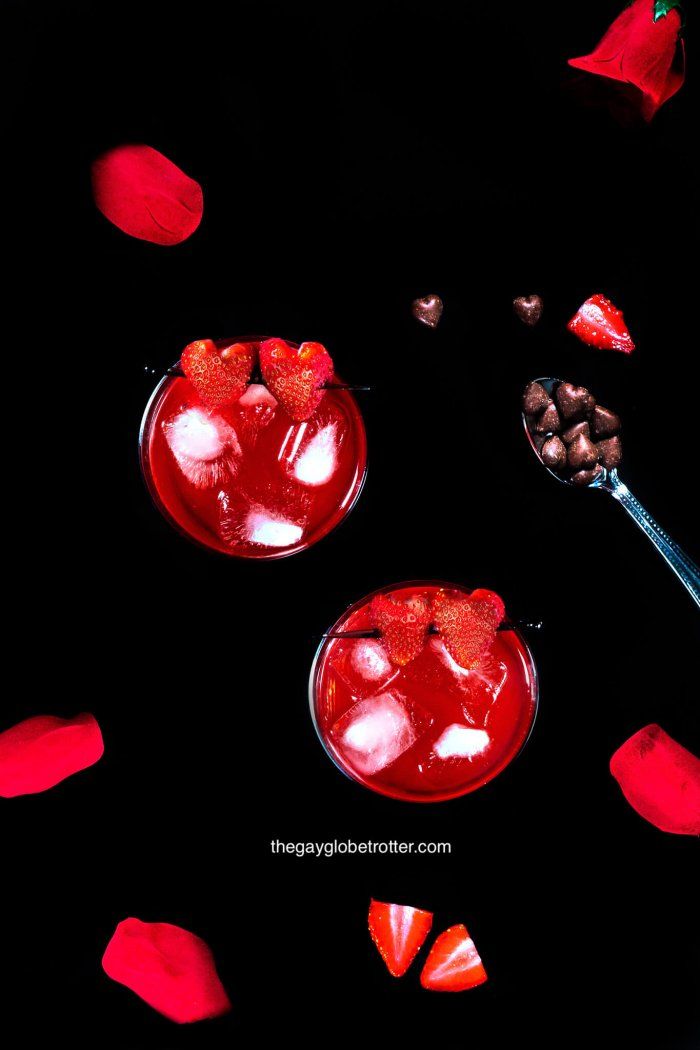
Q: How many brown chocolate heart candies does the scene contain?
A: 12